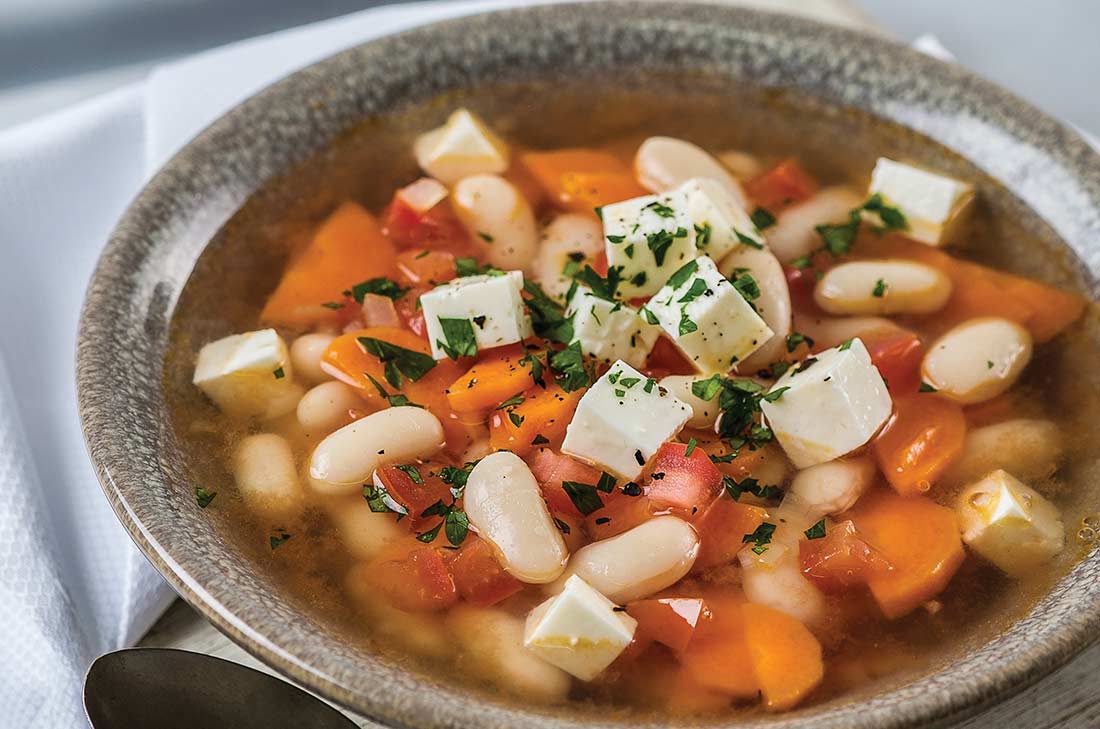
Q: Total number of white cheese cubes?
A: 12